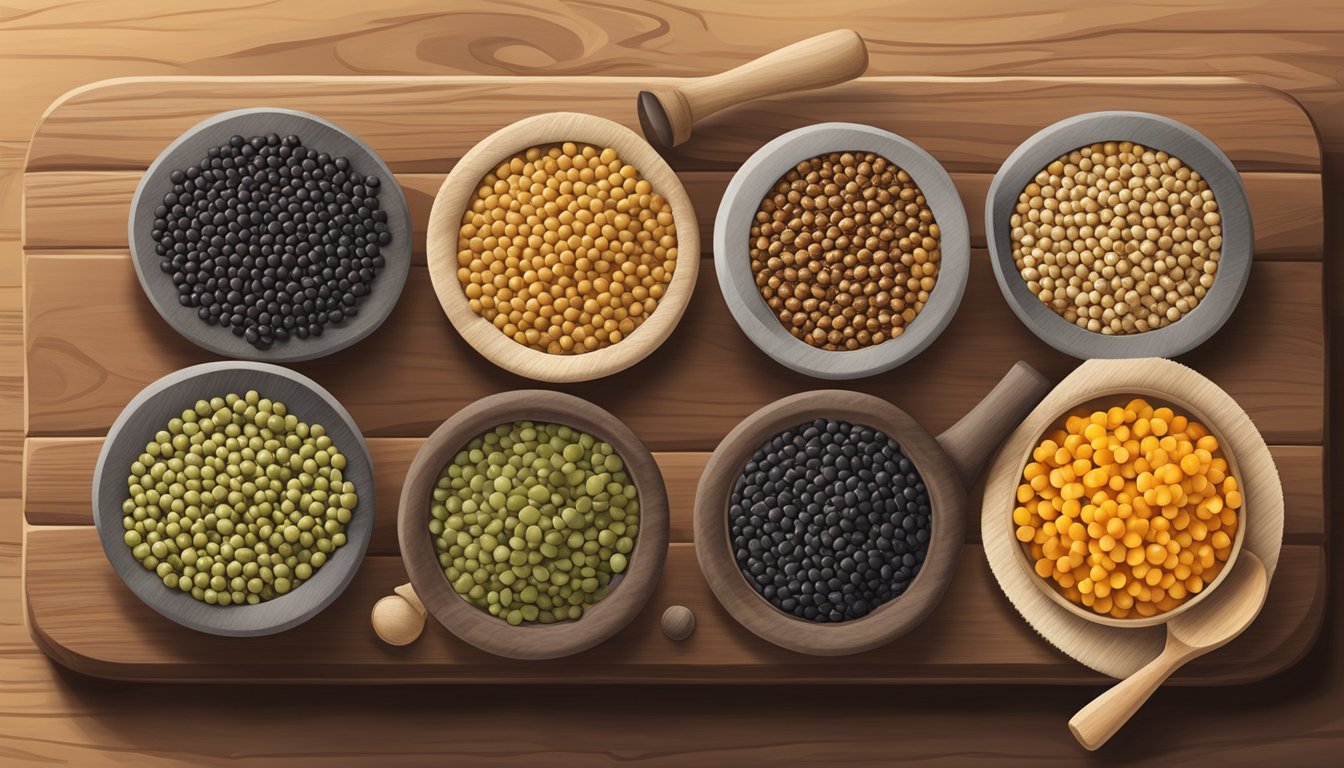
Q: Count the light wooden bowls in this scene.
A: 2